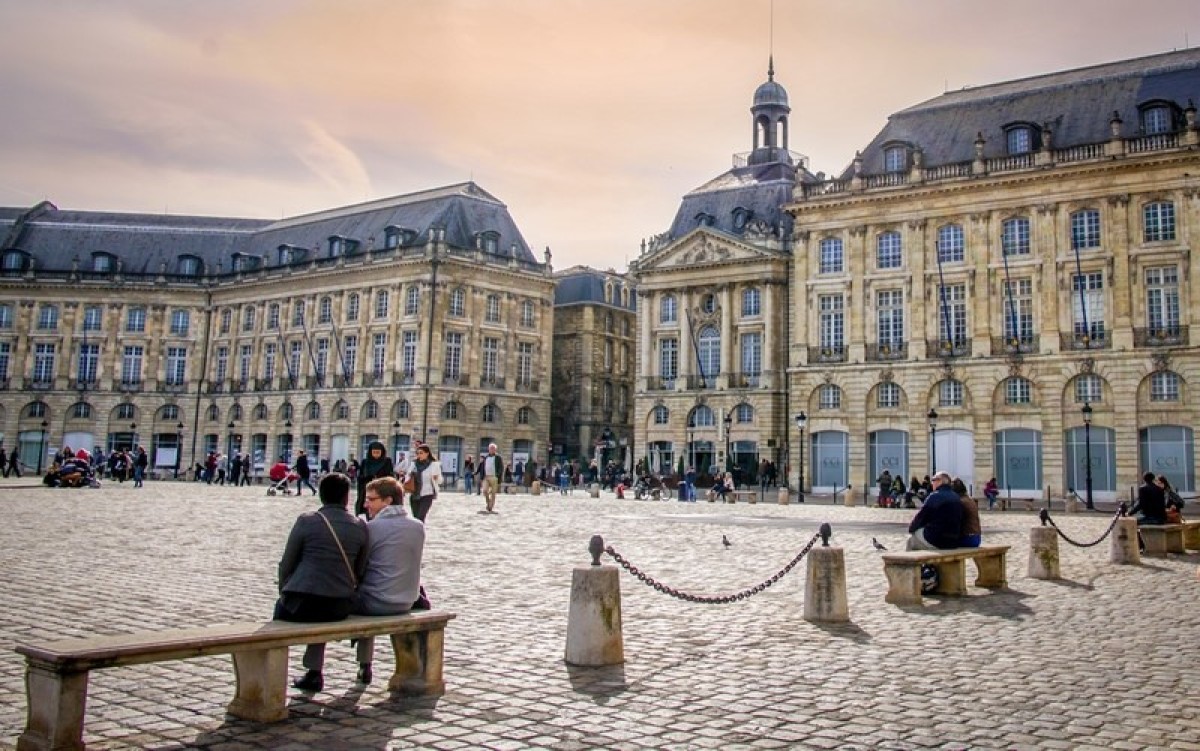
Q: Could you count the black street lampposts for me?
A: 11